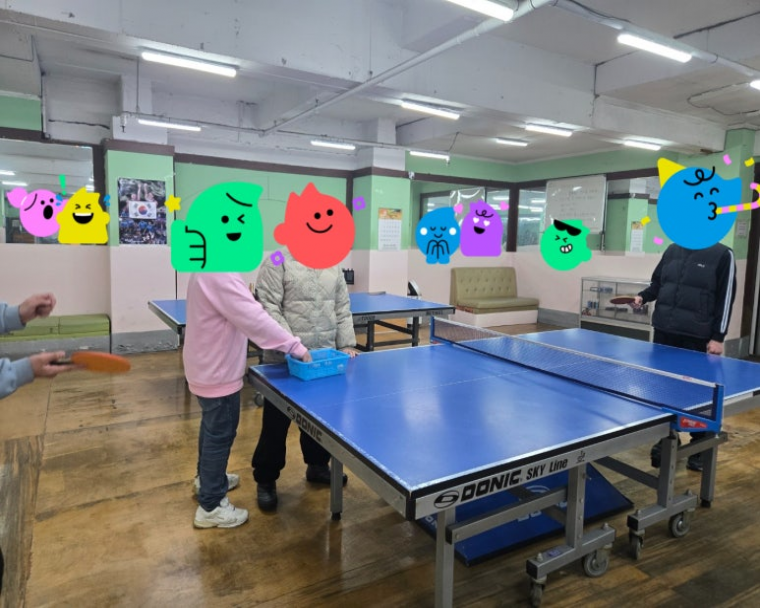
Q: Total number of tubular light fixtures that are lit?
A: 11